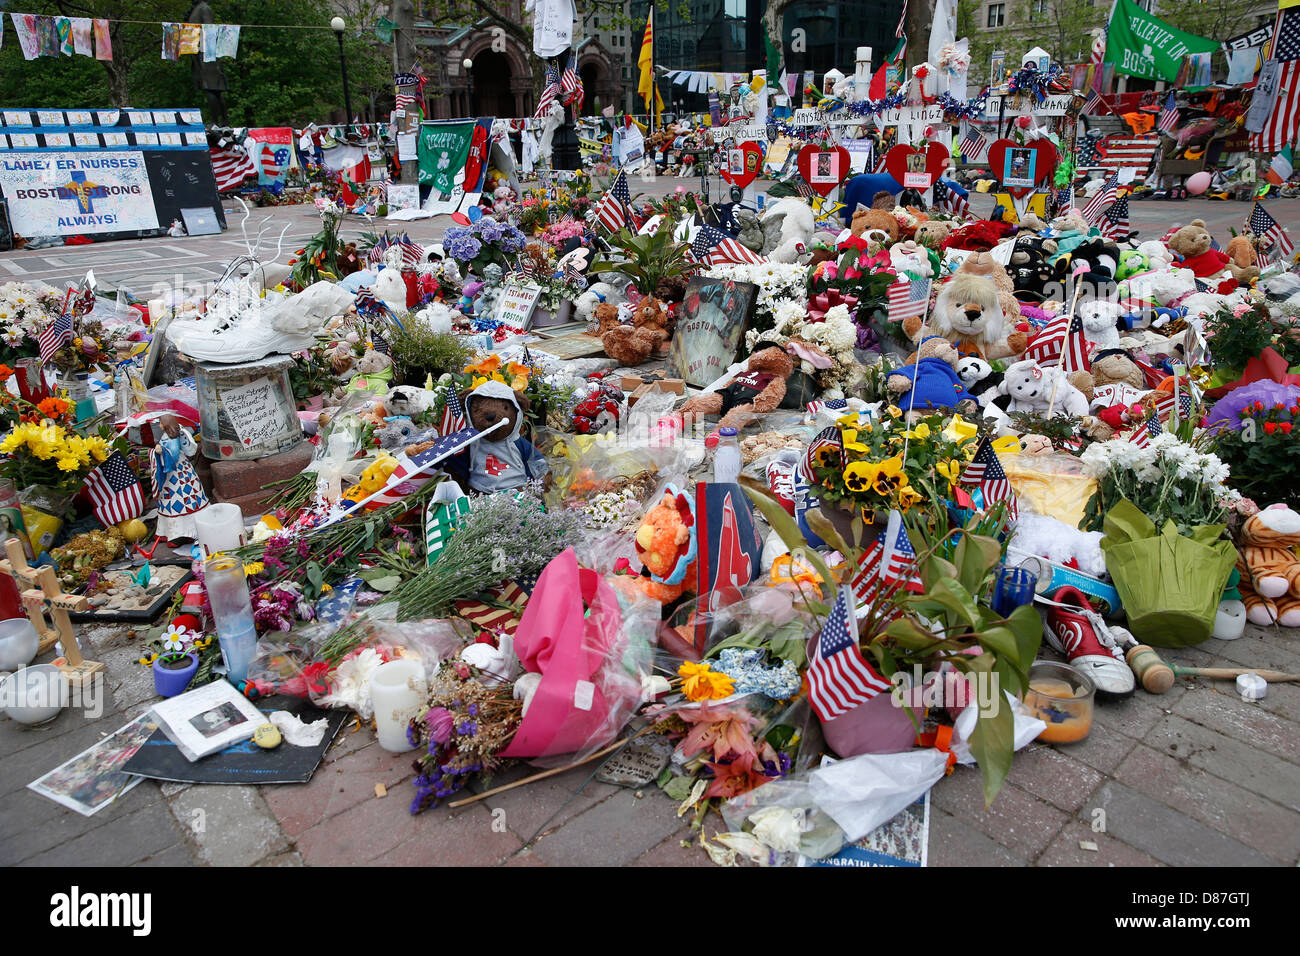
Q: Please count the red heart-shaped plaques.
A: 4